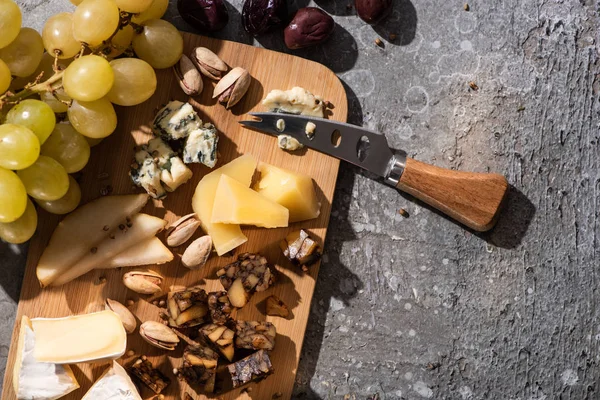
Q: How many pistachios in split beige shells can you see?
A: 8